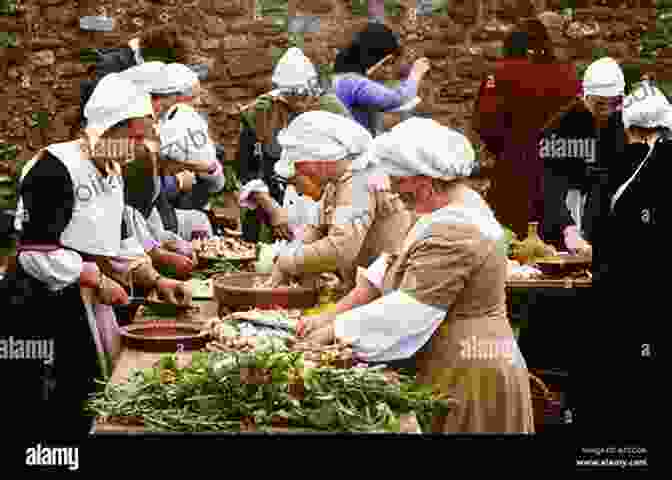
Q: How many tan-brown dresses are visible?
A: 2